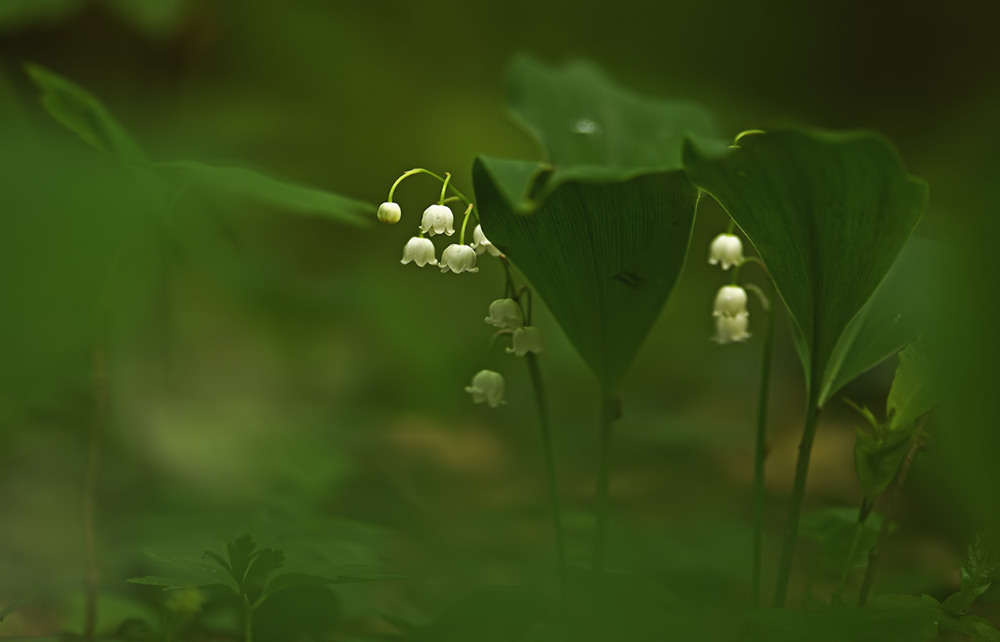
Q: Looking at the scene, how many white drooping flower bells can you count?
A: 11